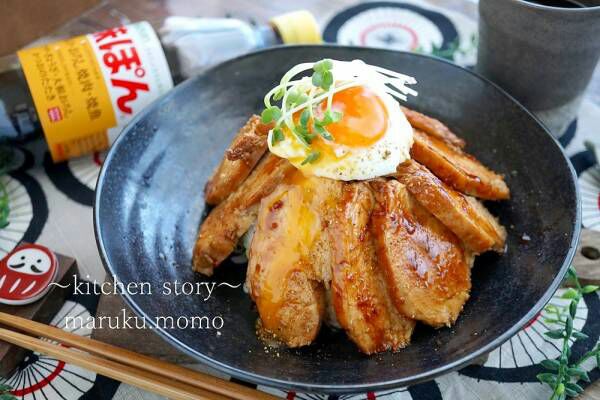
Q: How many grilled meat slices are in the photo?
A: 8